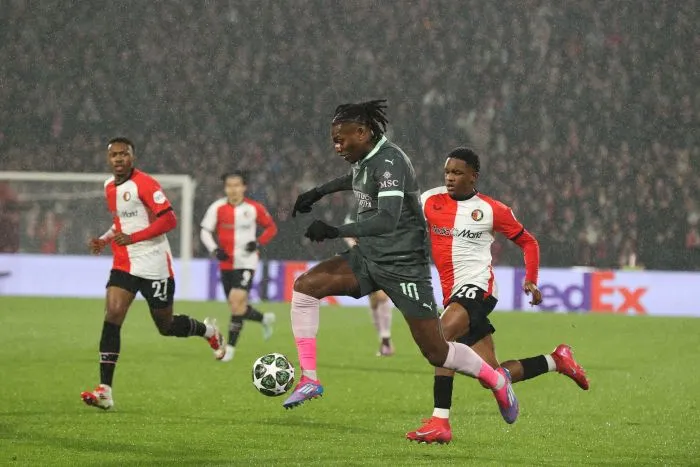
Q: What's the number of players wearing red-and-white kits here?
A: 3